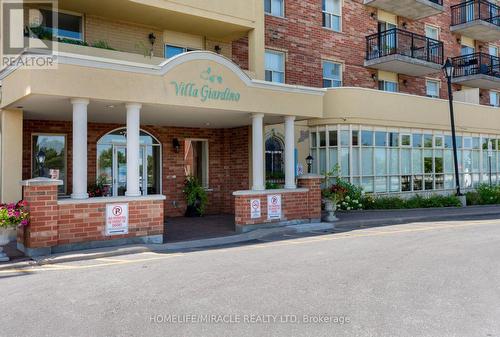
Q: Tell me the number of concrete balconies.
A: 4